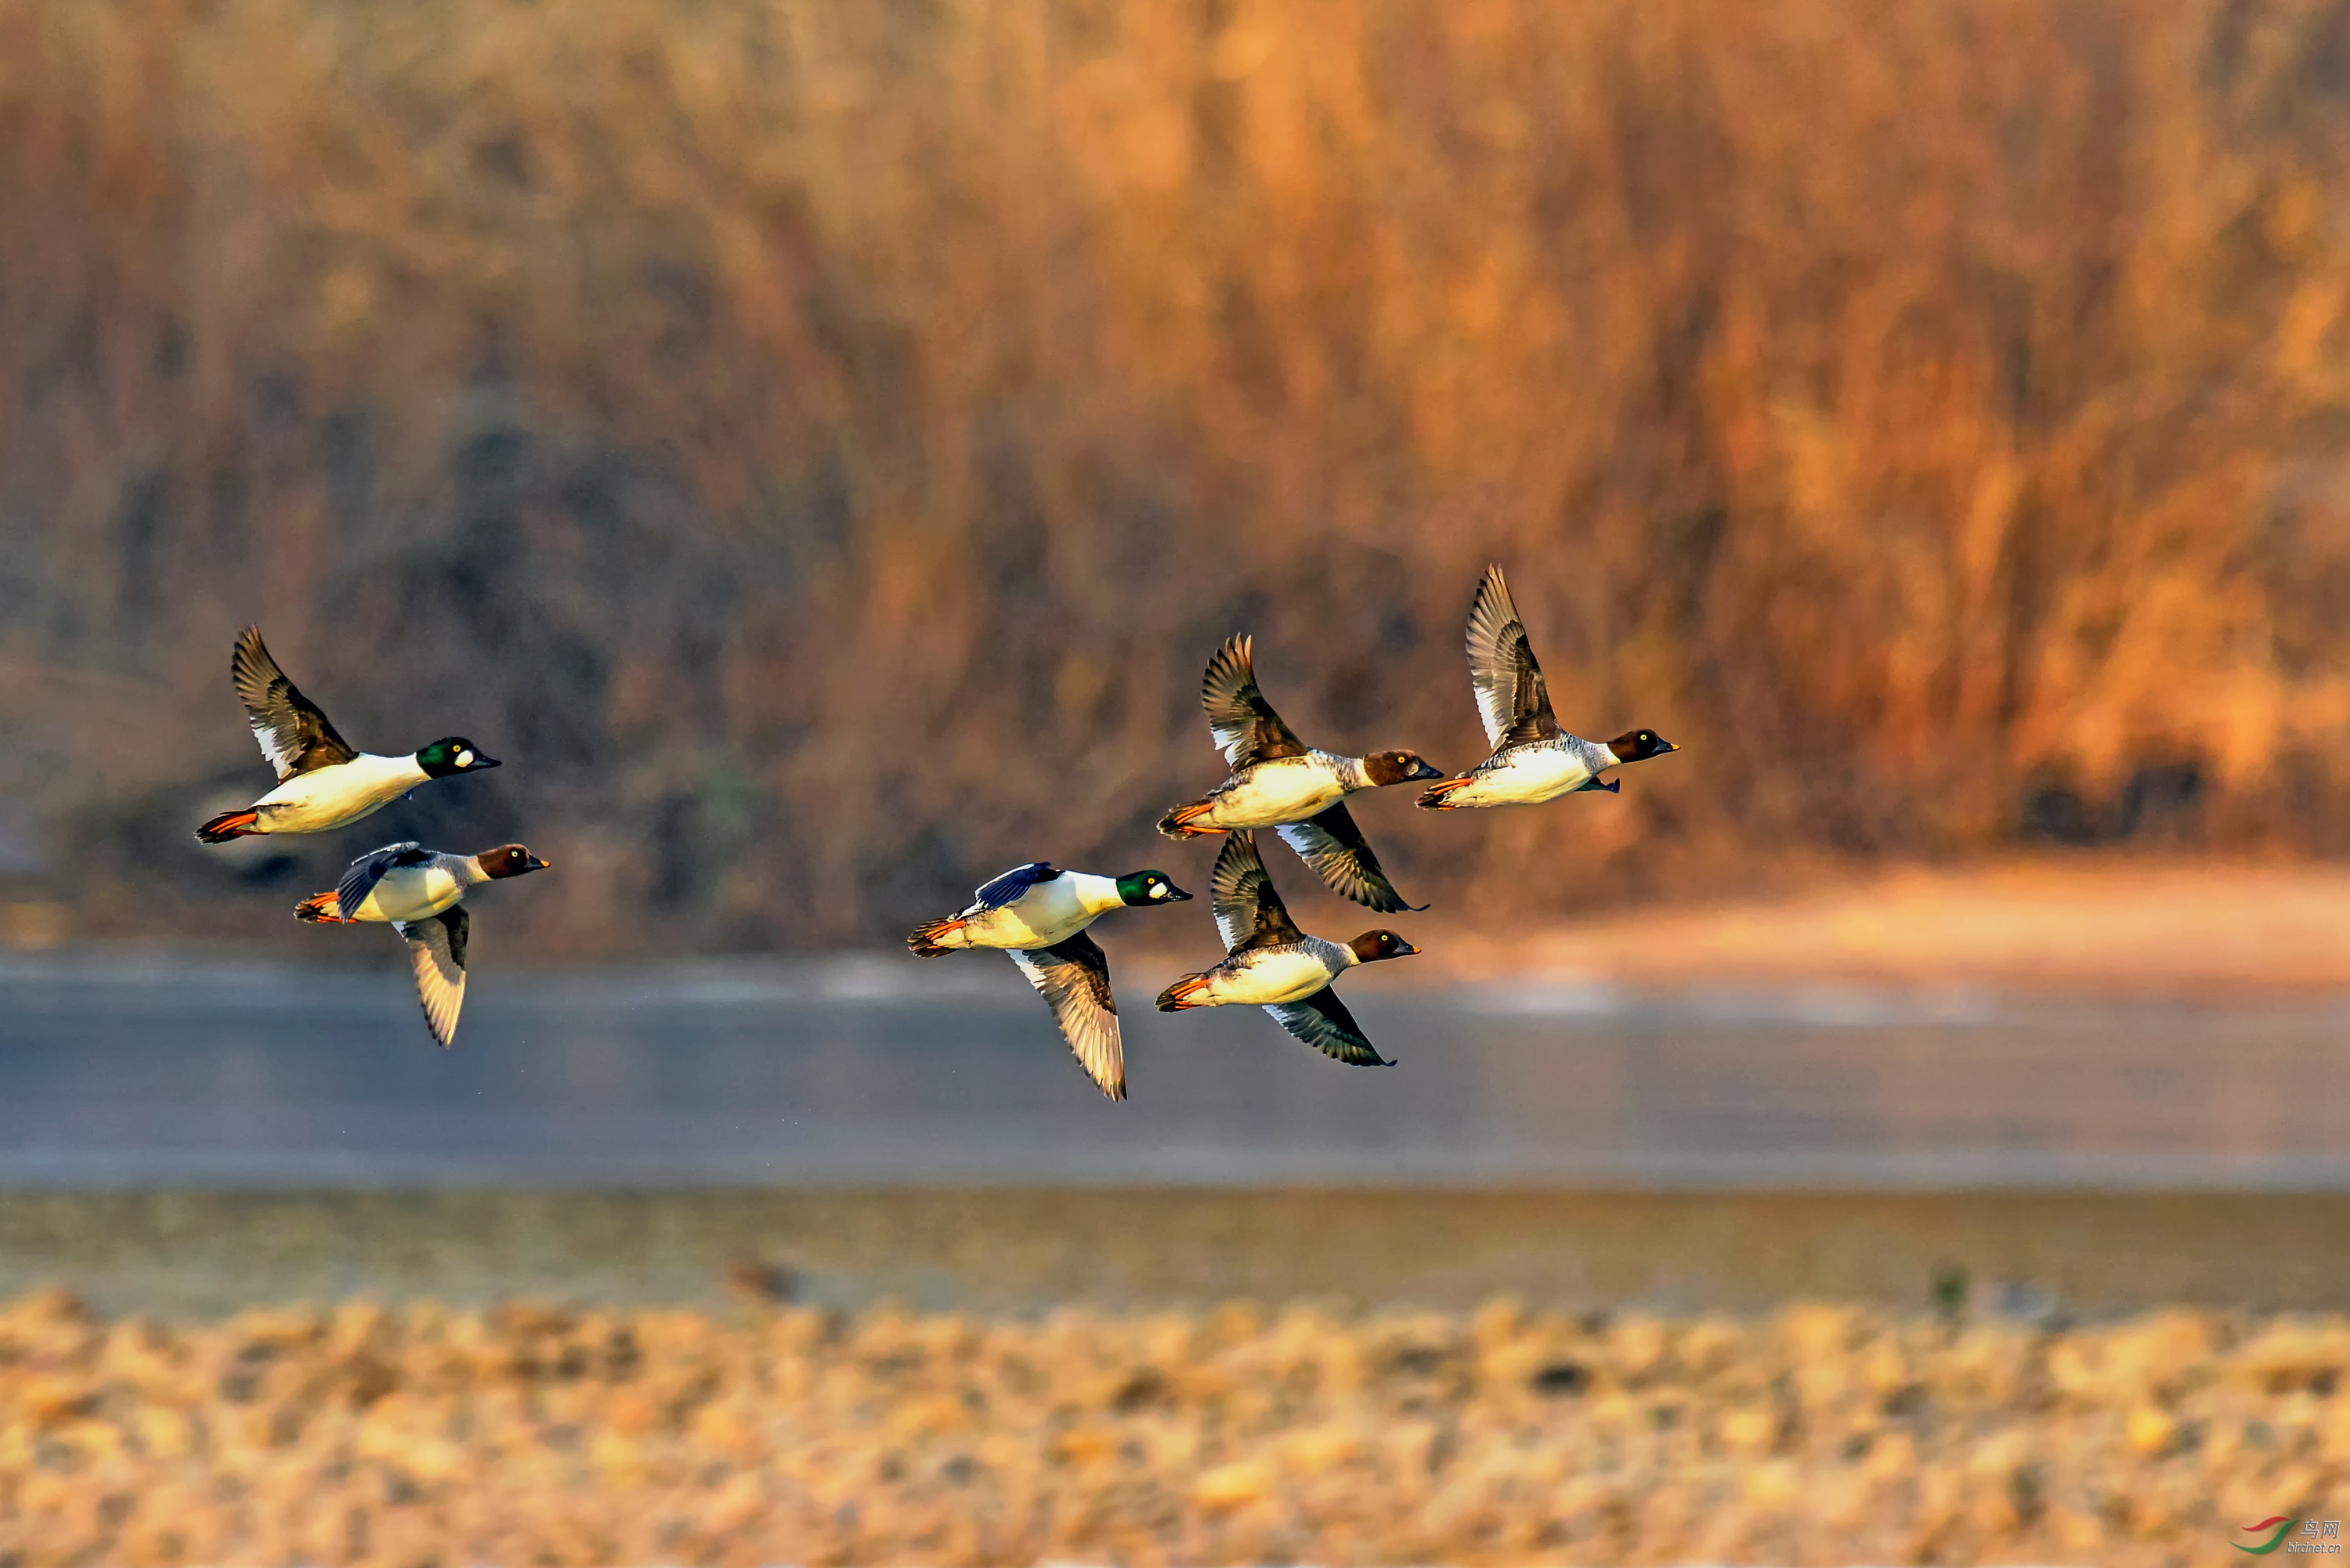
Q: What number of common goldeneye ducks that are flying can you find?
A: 6